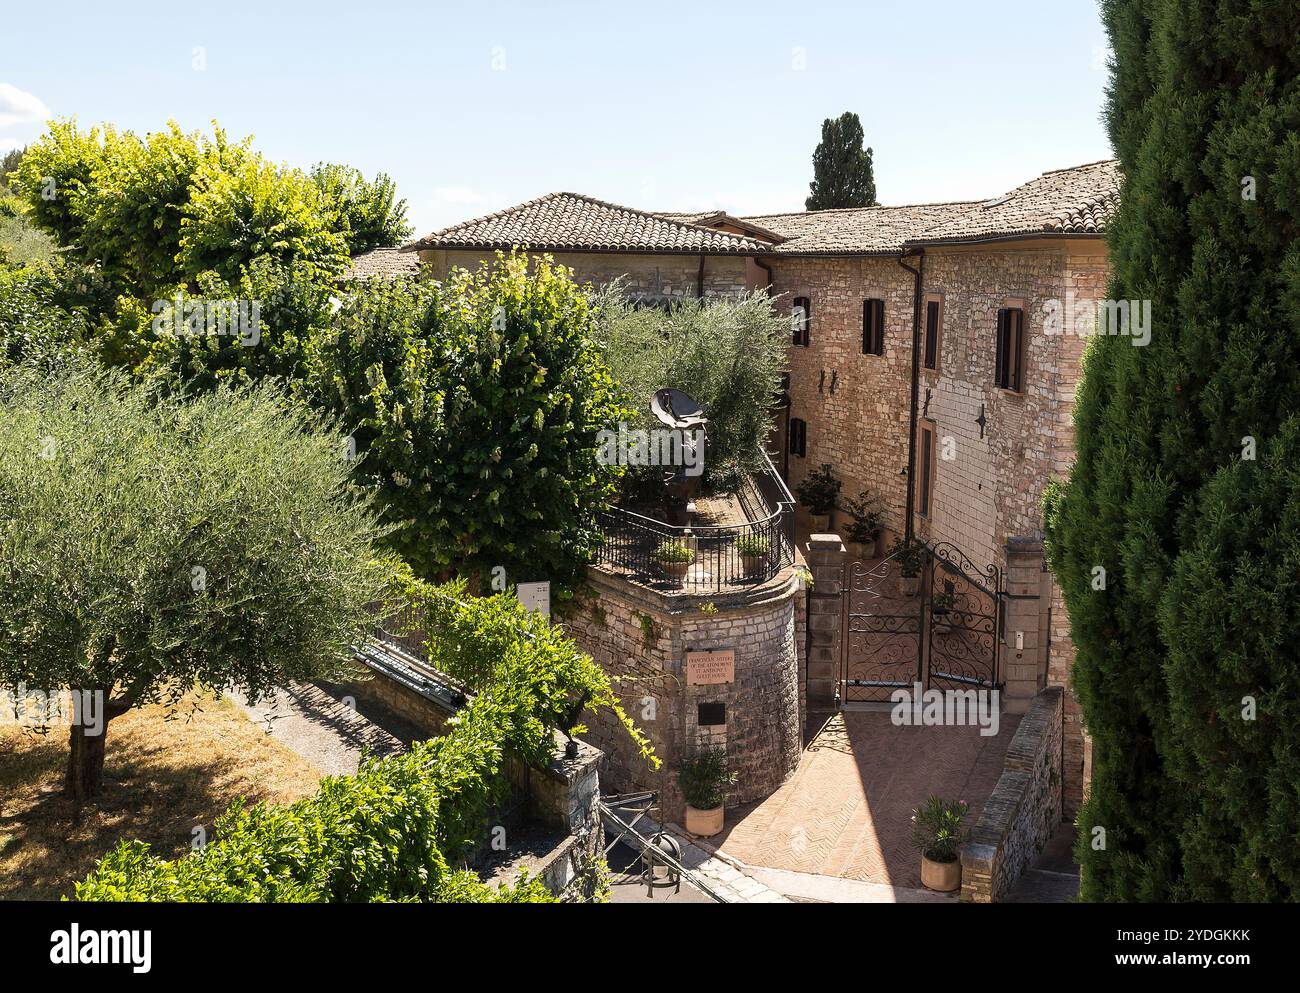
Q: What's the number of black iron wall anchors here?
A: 4